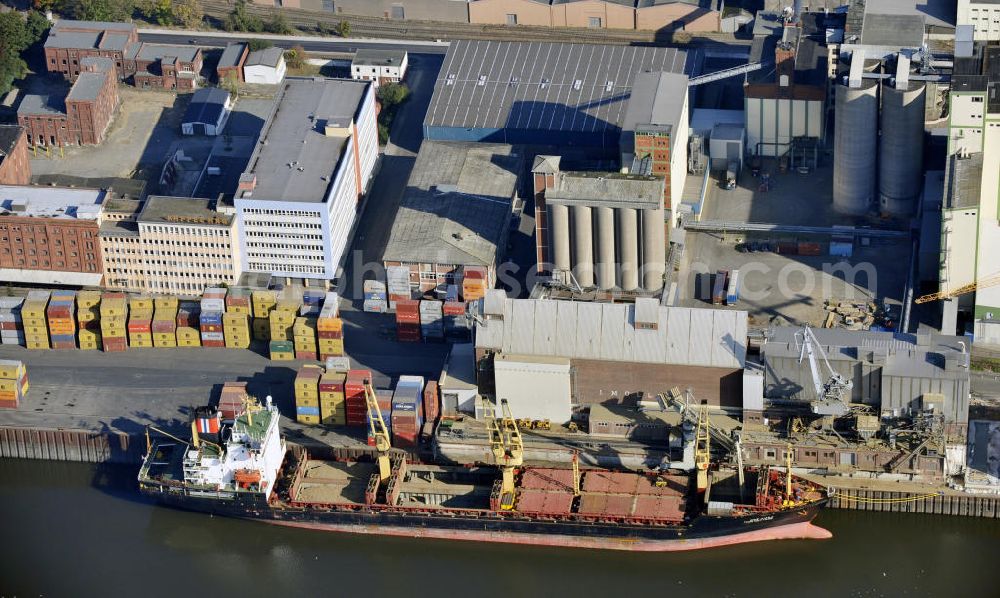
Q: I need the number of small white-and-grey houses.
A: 3